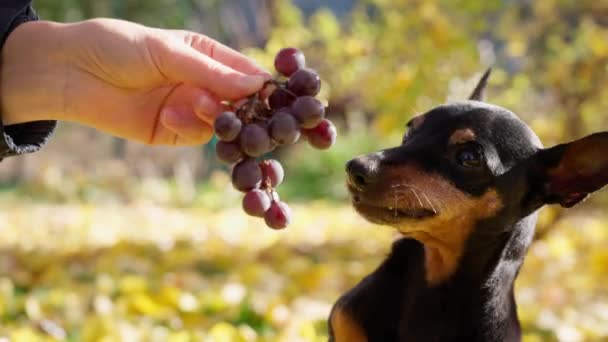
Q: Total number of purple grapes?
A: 13